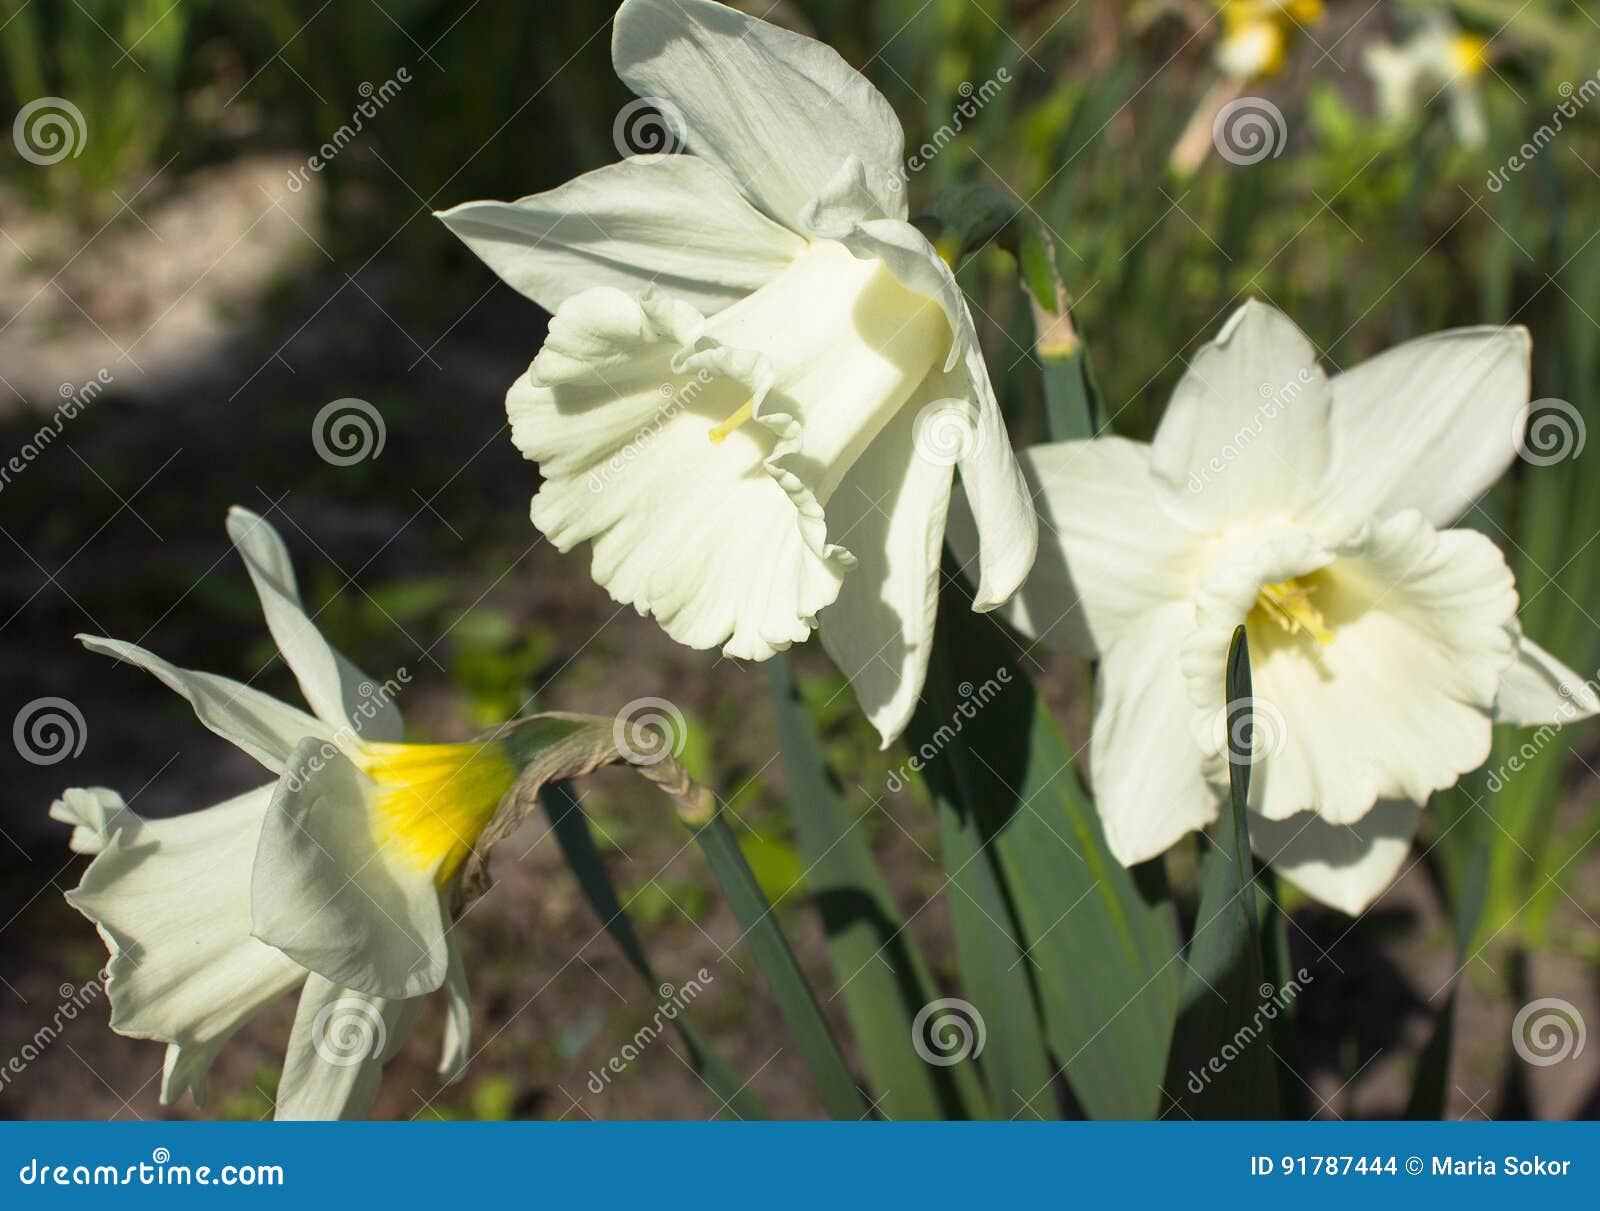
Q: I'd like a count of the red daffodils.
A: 0